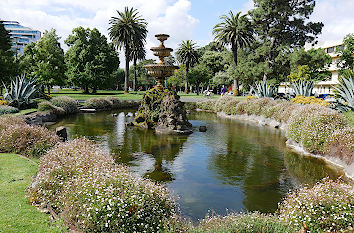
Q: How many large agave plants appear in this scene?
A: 4